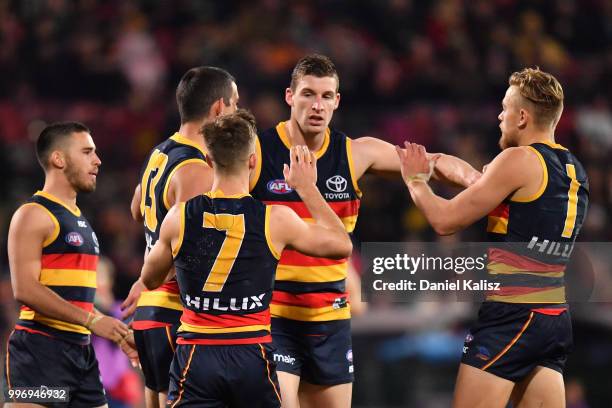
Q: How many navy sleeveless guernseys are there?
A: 5